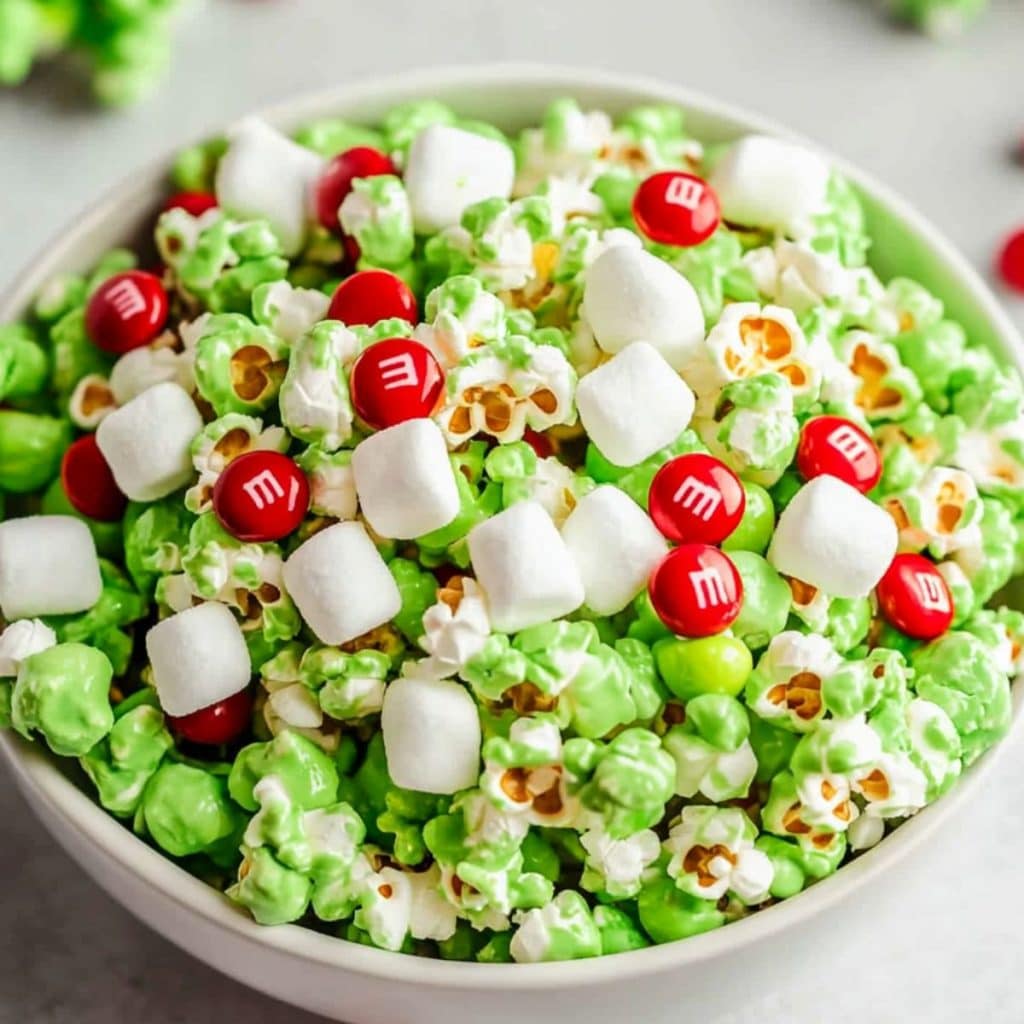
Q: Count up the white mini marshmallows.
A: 14